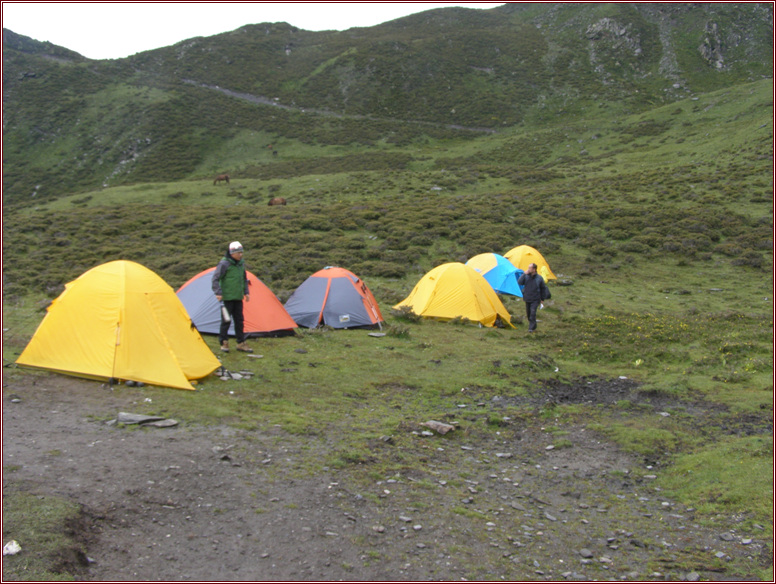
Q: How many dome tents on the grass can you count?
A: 6